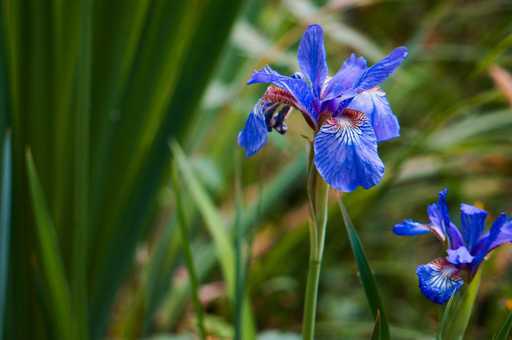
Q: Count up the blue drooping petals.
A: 4